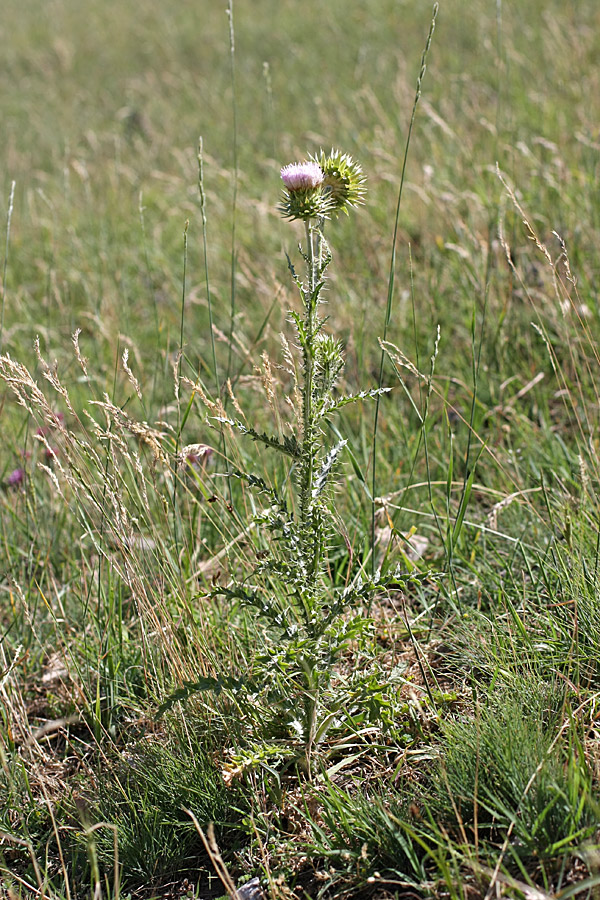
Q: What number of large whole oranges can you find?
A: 0